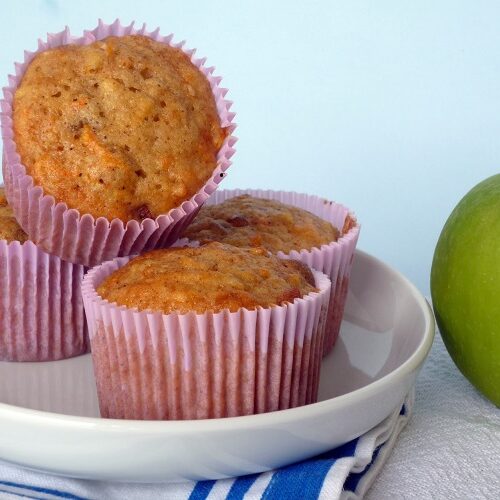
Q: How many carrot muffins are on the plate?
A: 4